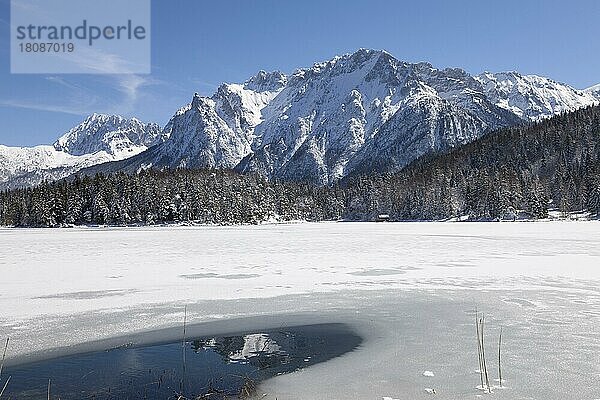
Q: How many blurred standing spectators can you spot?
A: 0